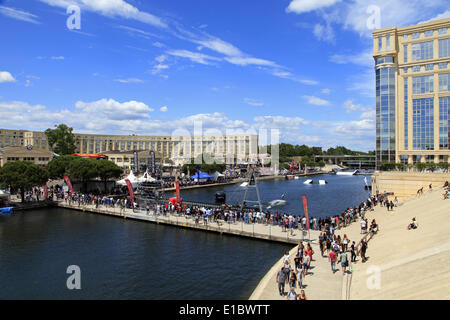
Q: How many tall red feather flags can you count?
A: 5